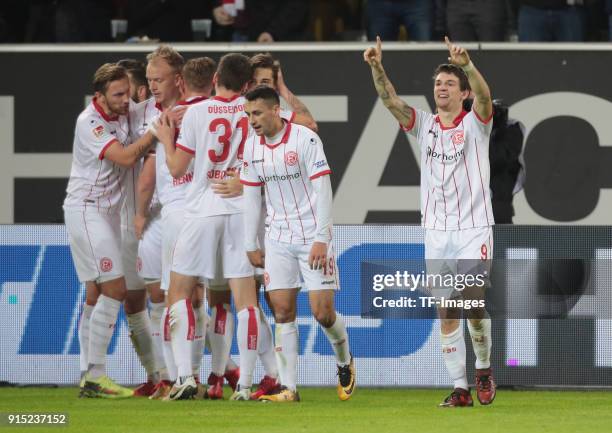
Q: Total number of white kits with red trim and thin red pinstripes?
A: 8